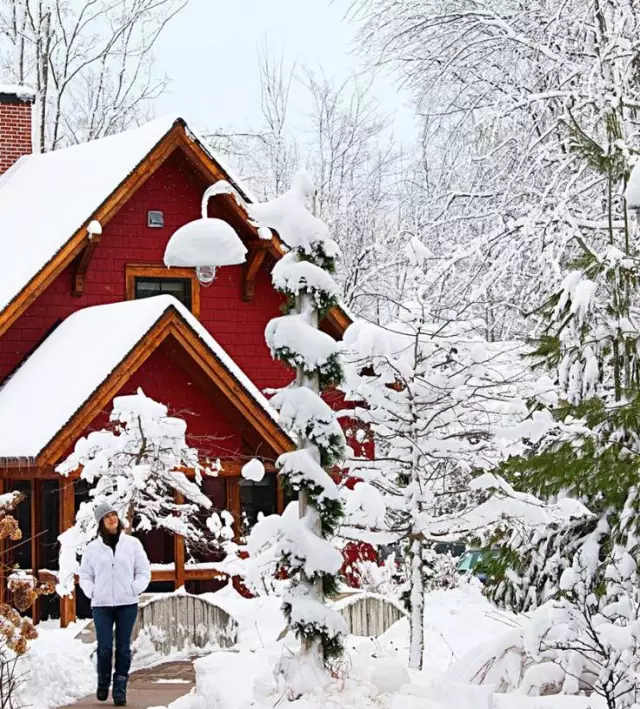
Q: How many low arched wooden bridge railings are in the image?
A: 2